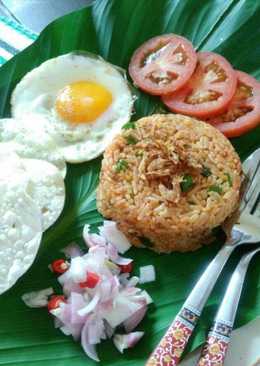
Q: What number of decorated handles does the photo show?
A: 2